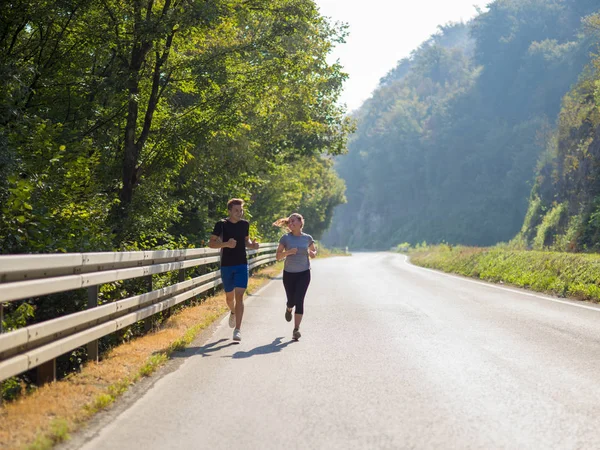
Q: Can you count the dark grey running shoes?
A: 2